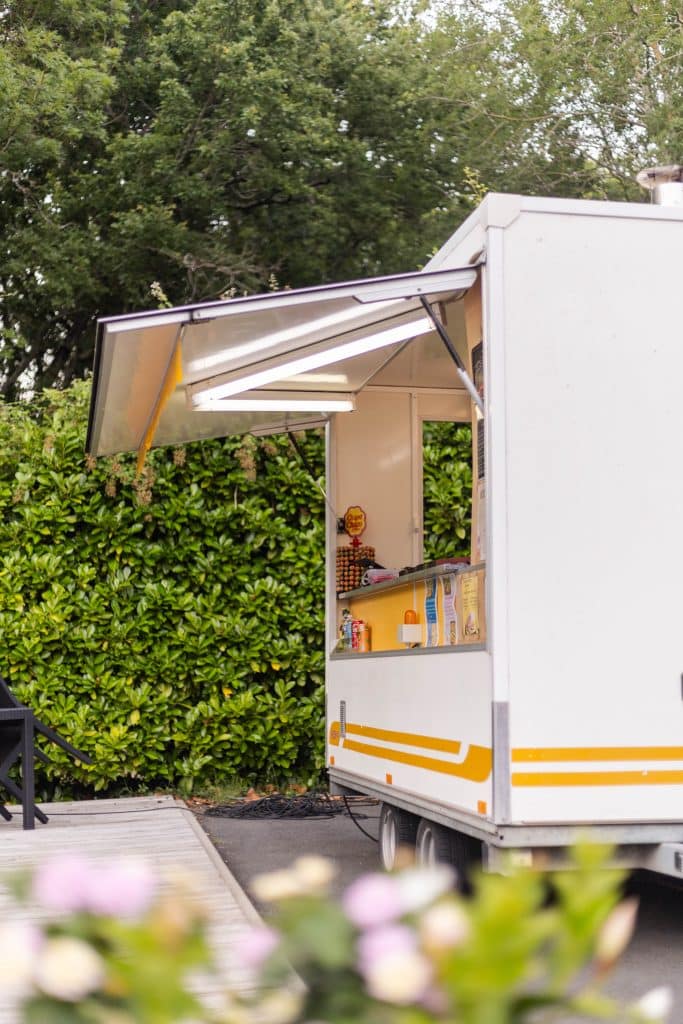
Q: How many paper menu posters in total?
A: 3